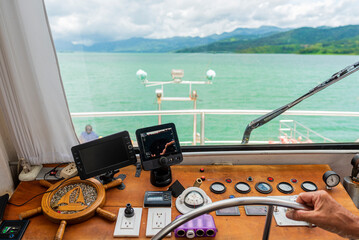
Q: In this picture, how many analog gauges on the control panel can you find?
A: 6